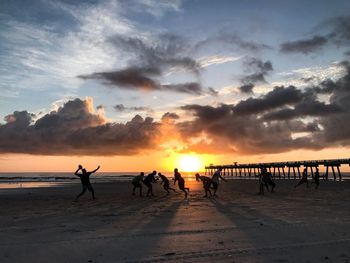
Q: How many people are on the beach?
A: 11